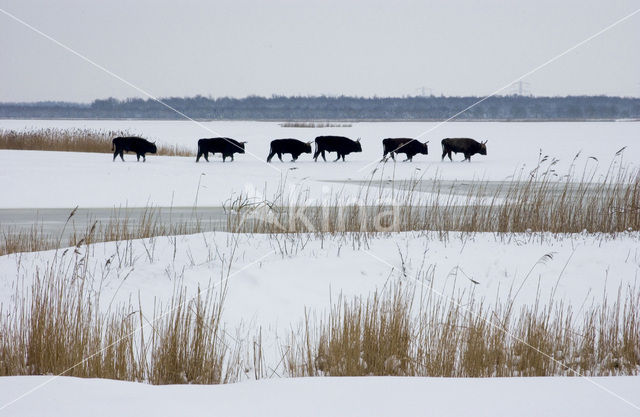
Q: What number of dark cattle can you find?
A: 6